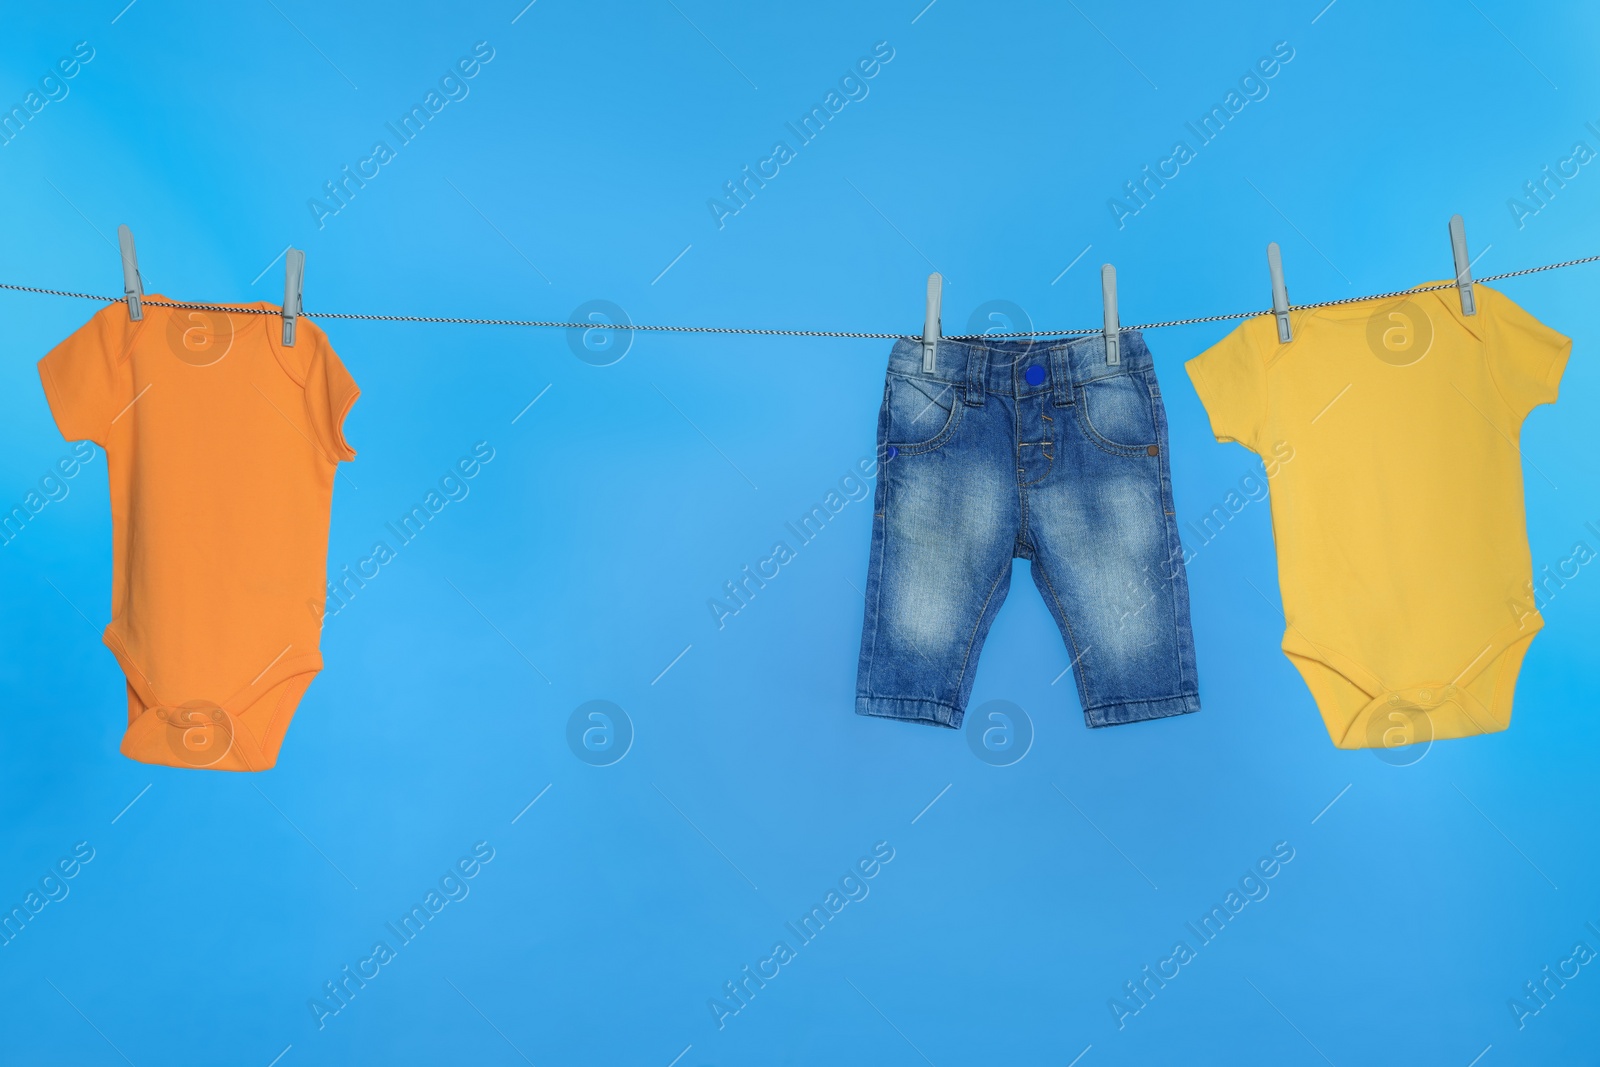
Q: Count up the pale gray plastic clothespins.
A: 6